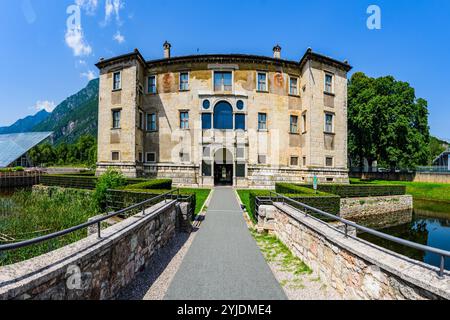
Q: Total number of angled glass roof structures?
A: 1